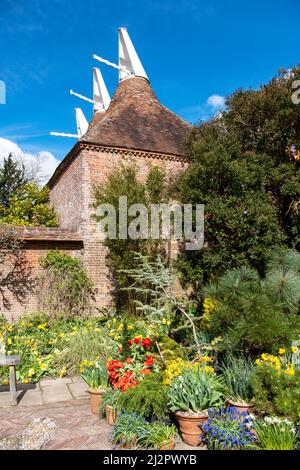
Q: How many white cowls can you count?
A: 3